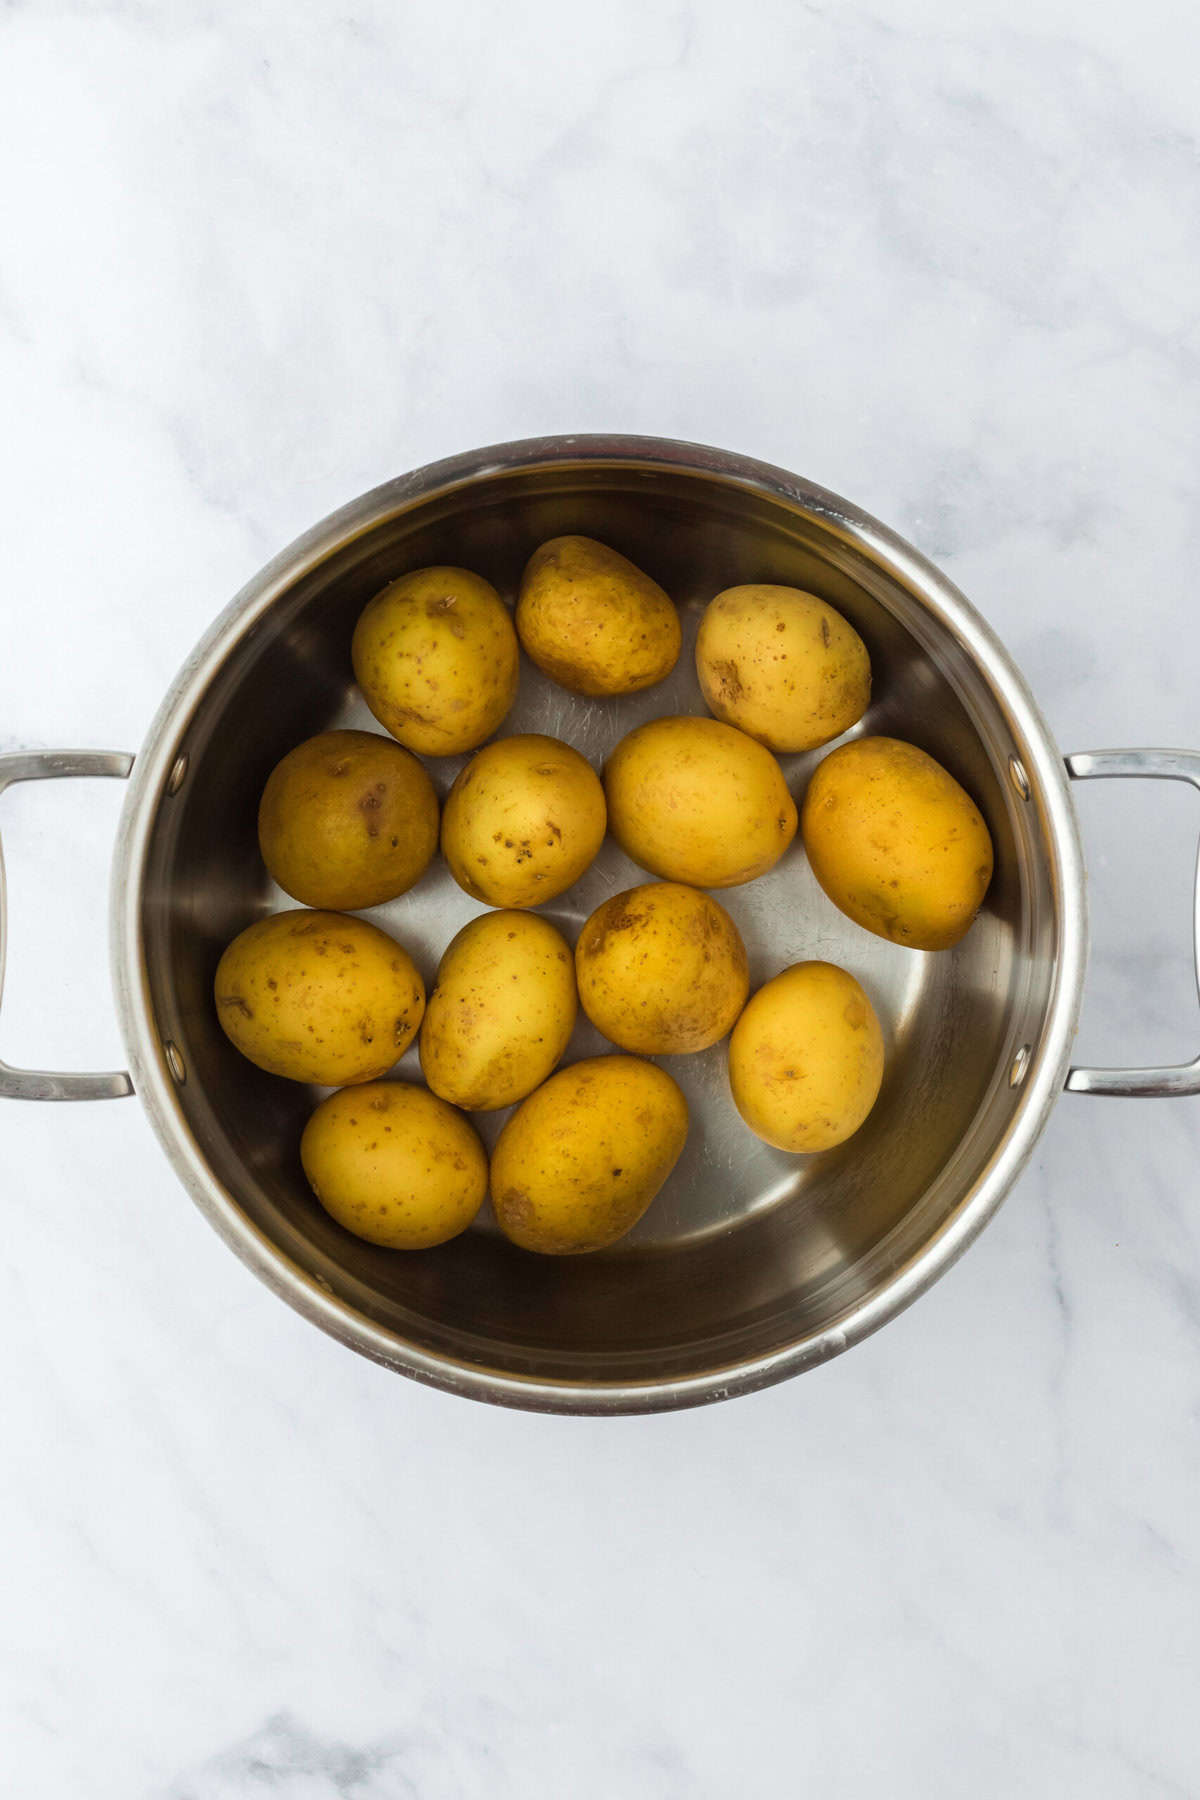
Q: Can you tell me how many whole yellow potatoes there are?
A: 13